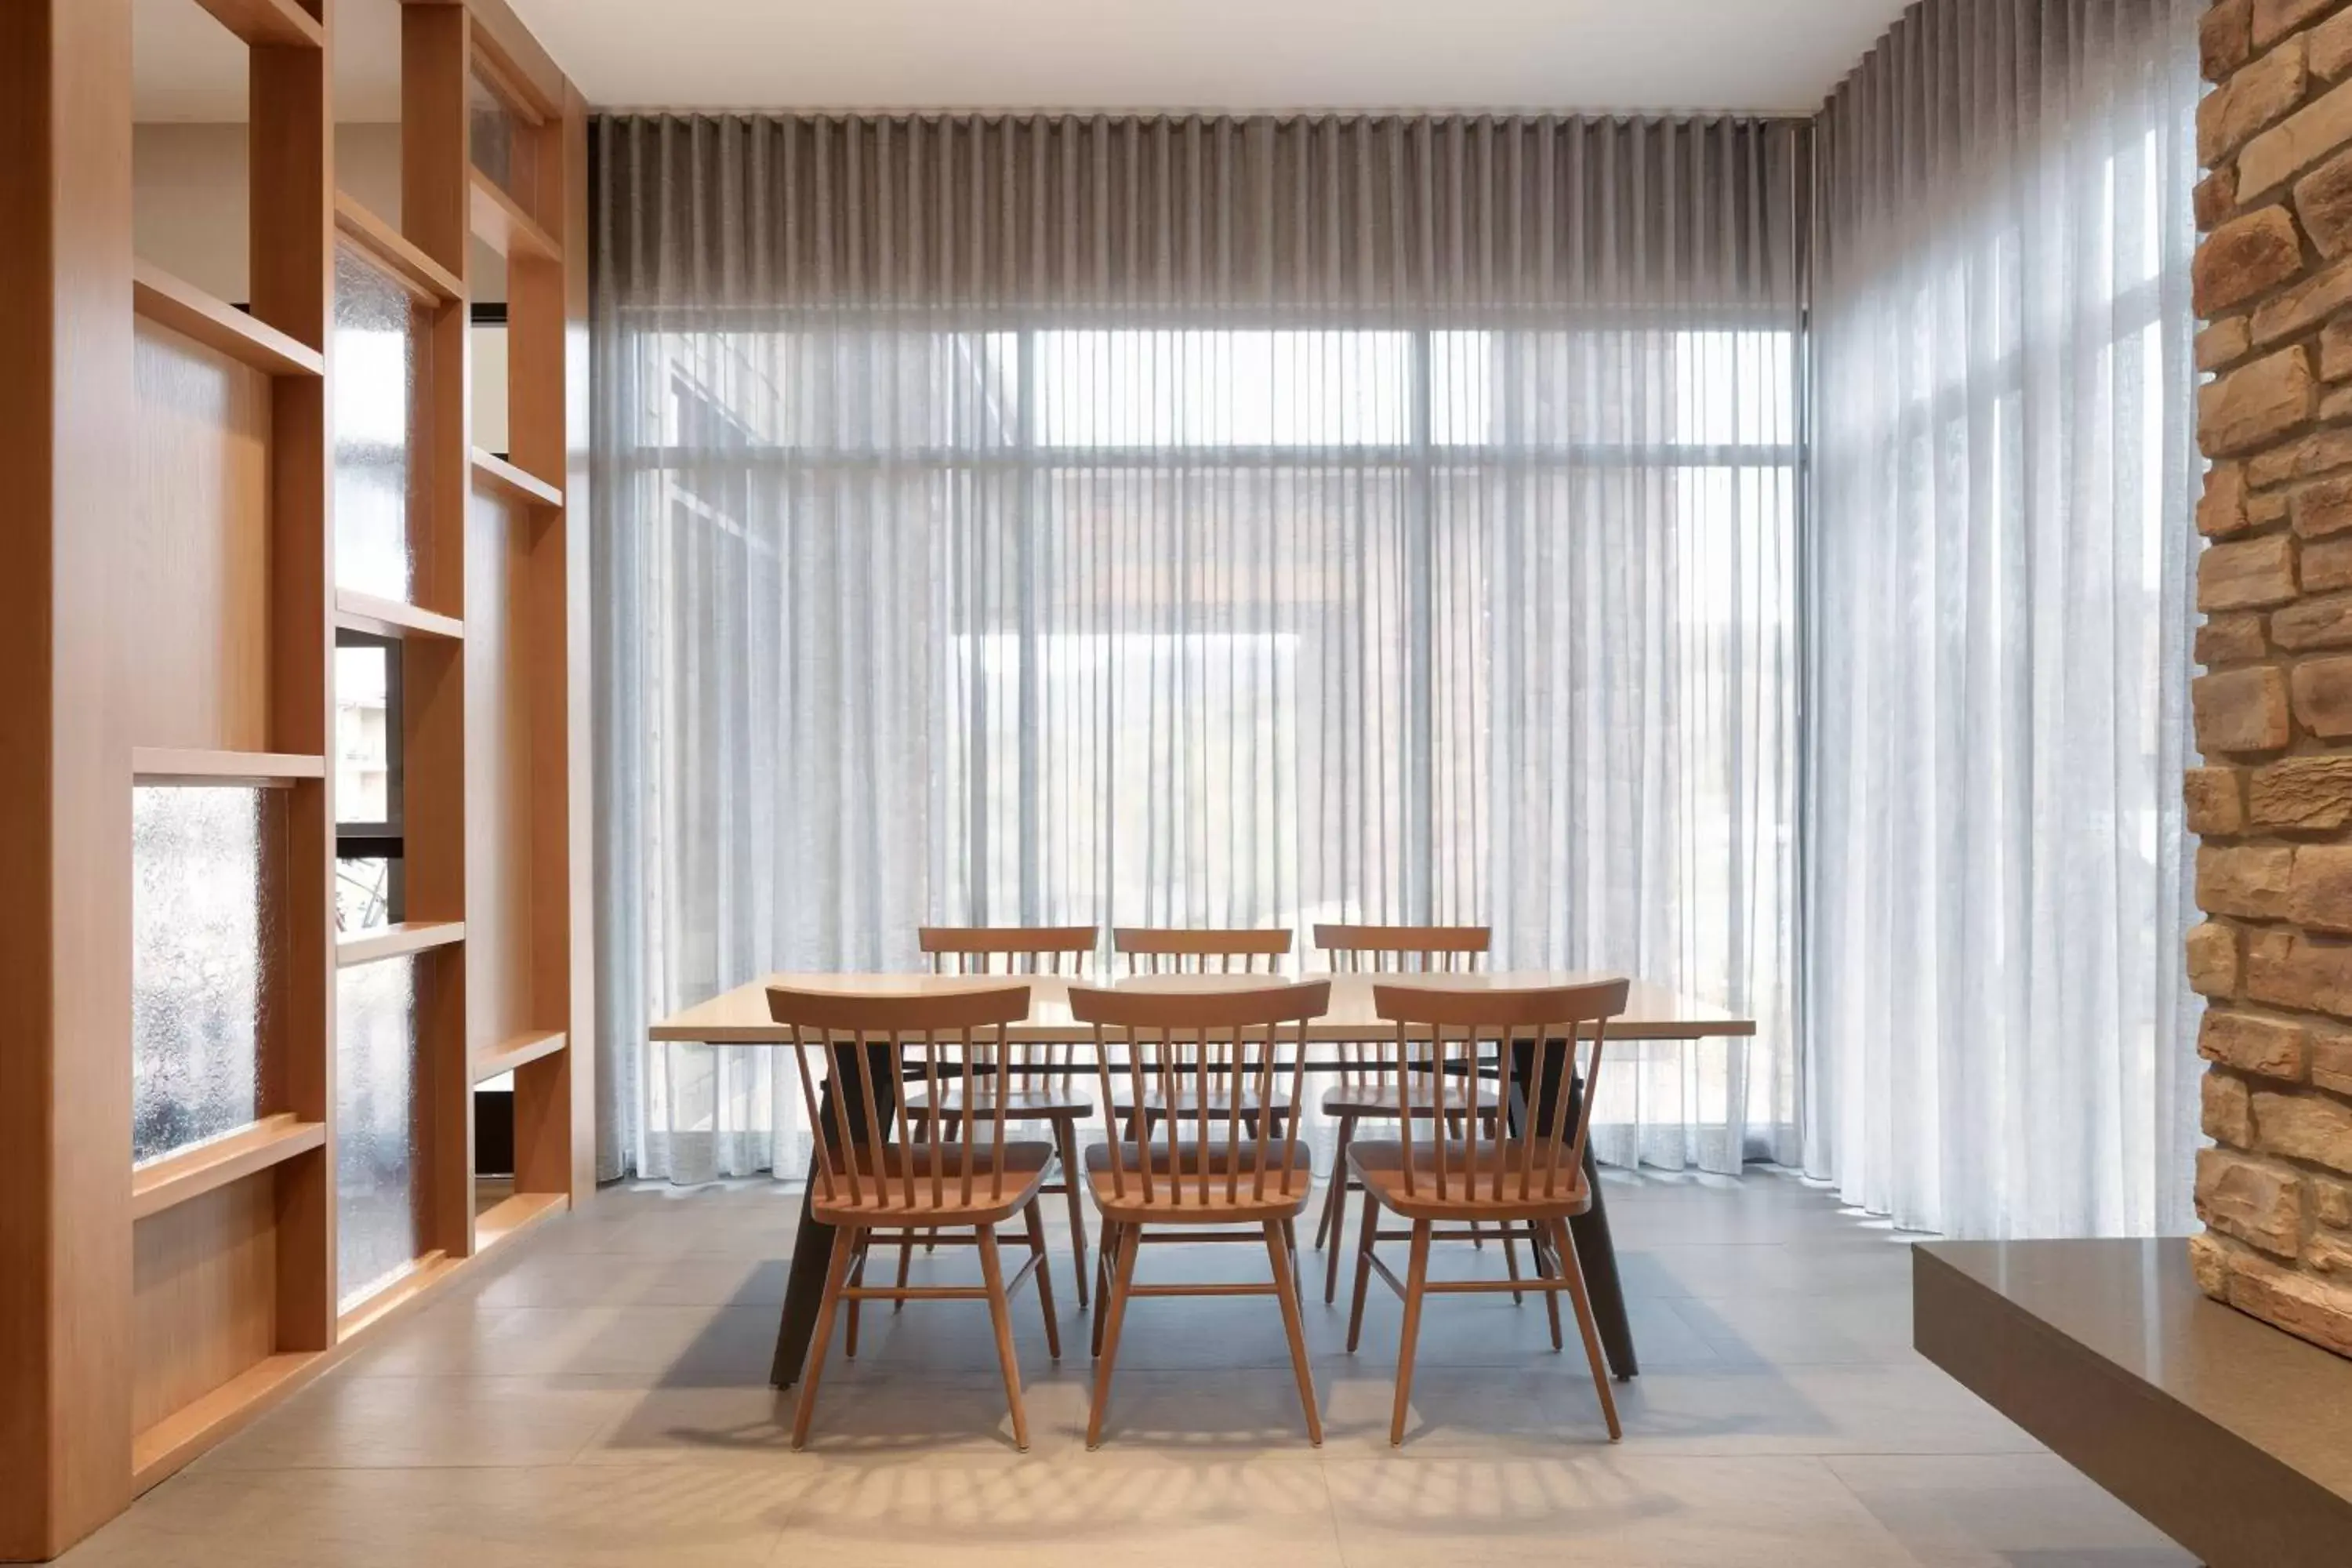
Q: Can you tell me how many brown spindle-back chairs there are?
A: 6